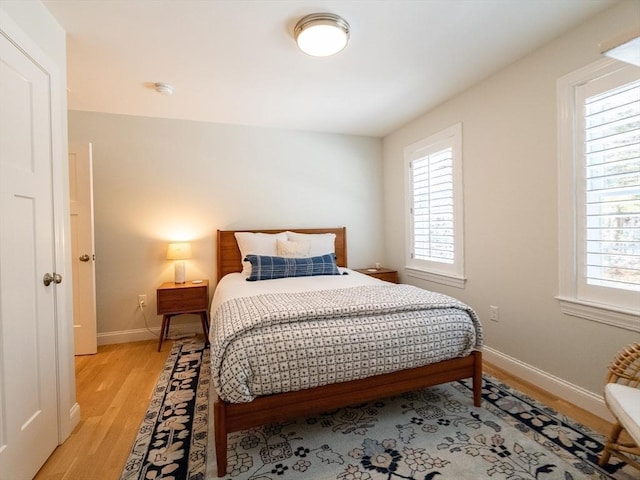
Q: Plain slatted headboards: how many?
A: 1